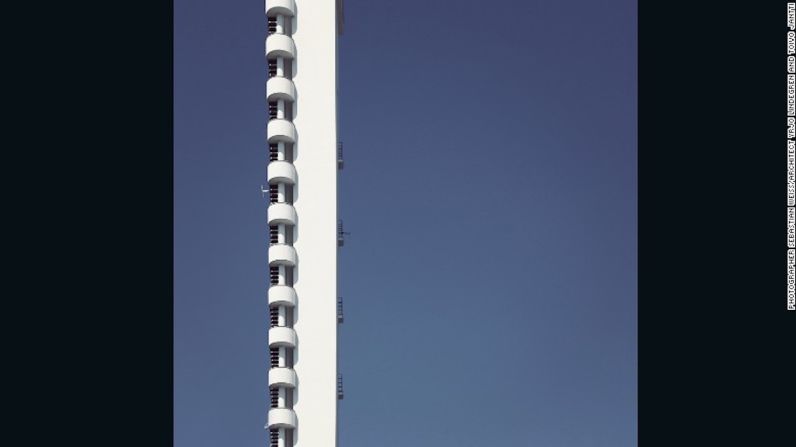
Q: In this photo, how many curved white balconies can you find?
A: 11